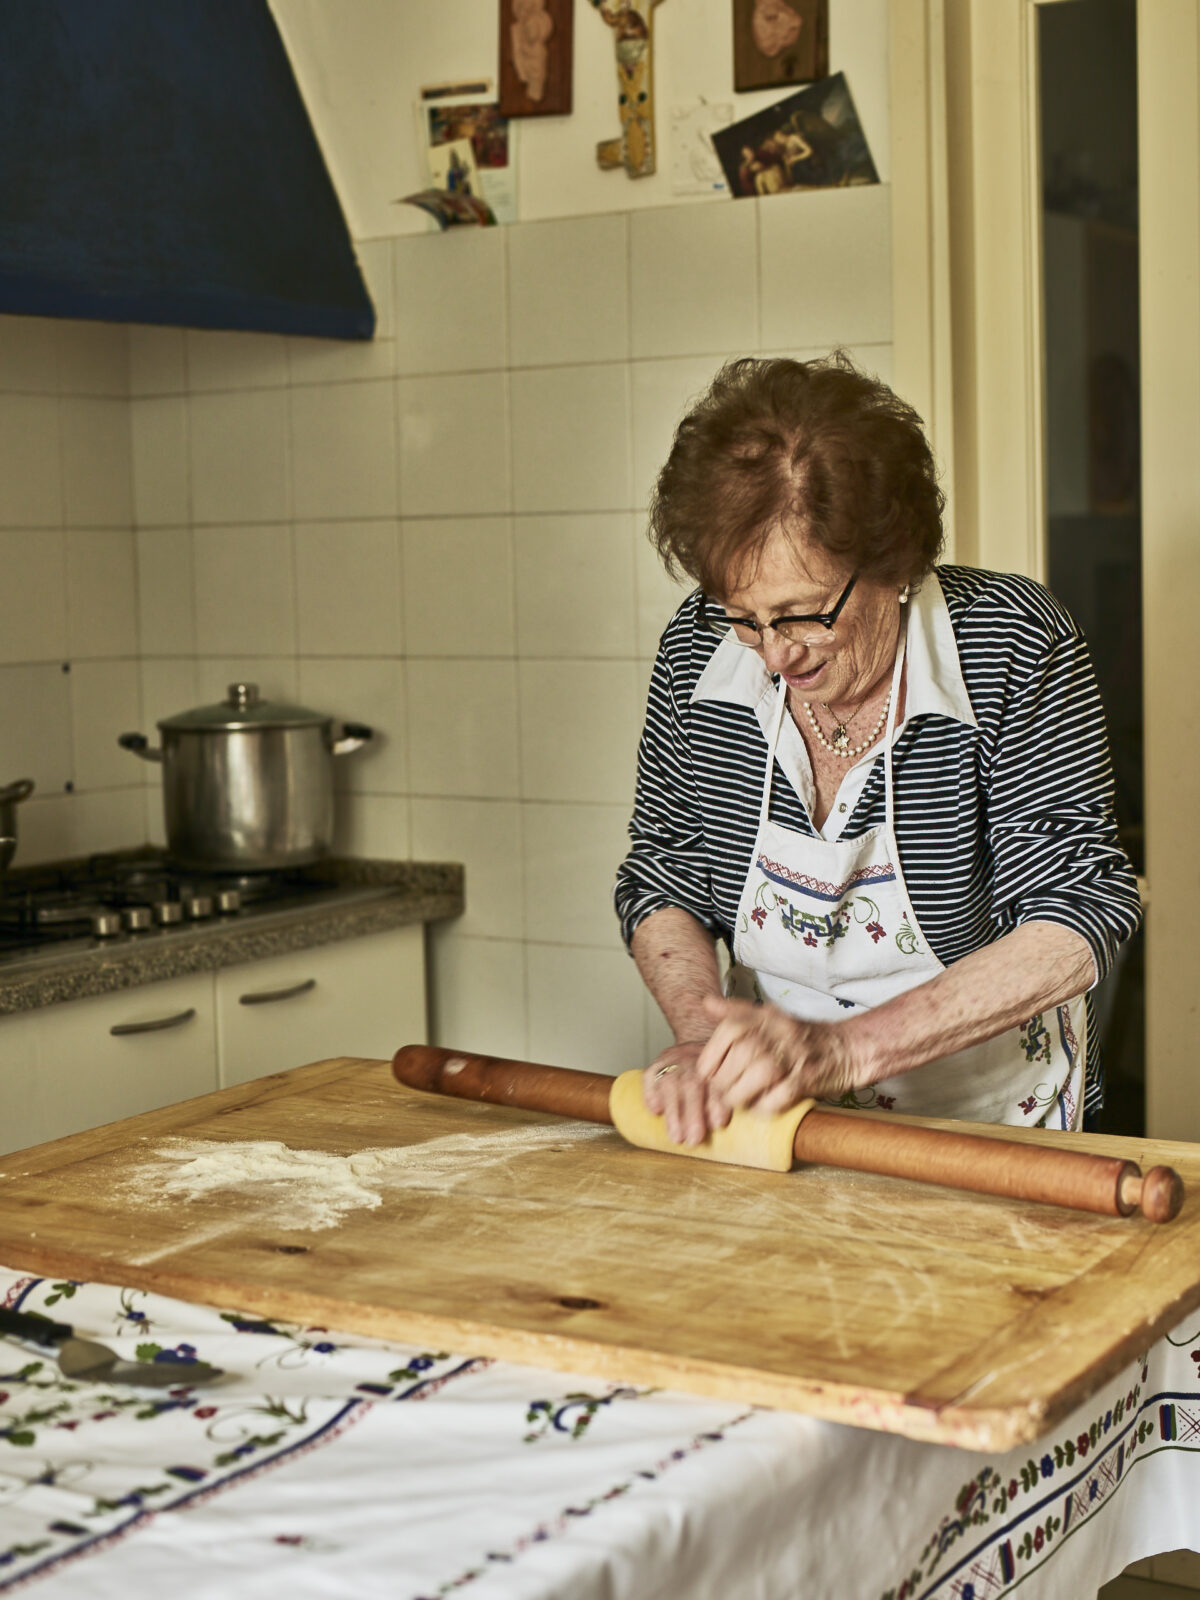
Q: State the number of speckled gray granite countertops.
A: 1